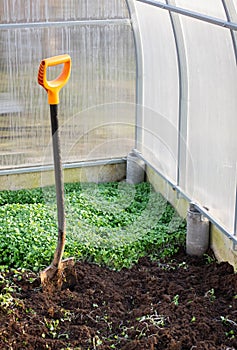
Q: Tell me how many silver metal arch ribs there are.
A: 3